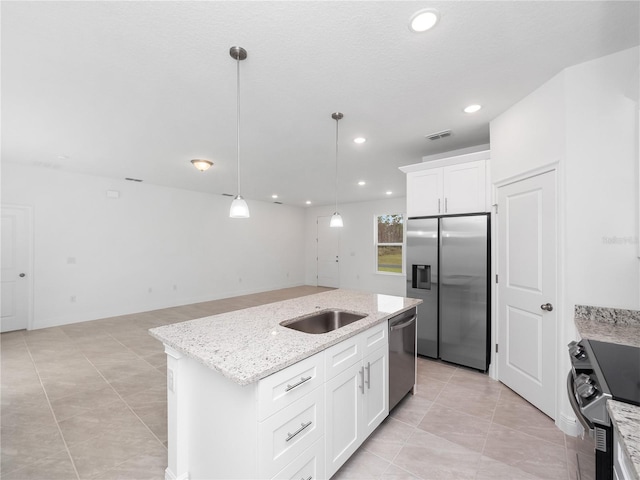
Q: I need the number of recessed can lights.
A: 7